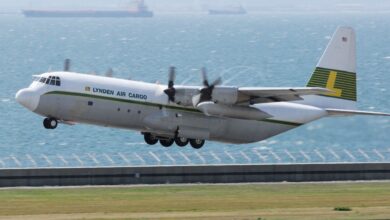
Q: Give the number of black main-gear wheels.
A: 4